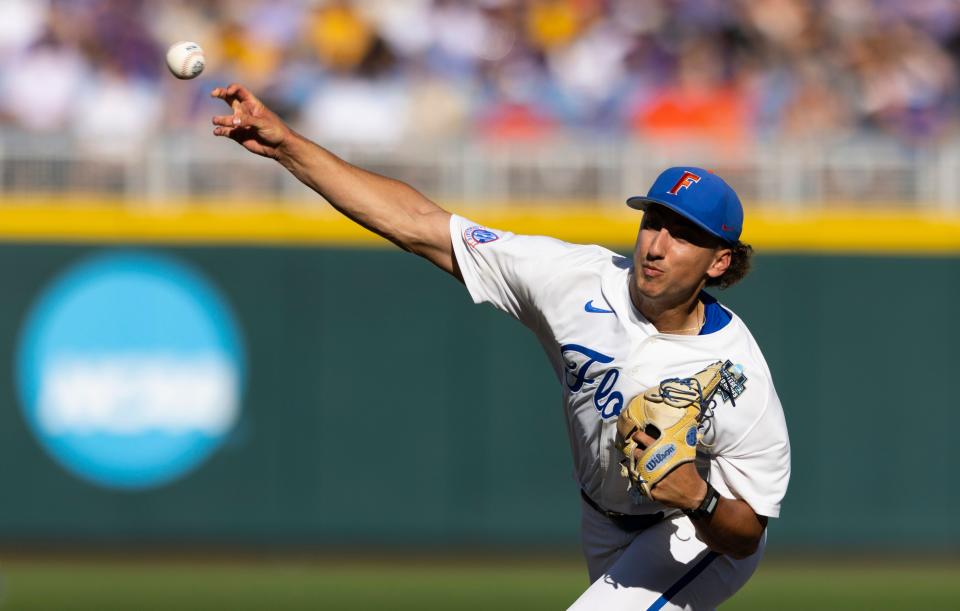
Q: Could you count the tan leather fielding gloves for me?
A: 1